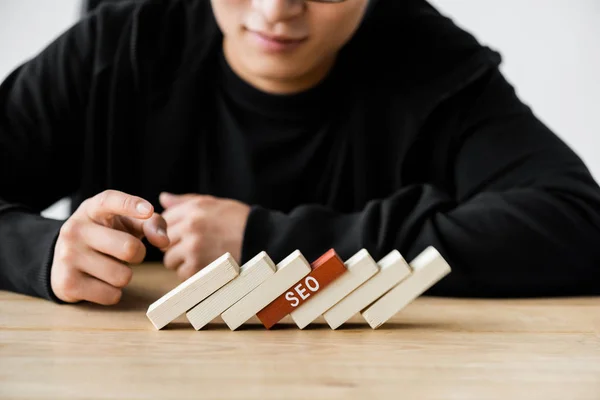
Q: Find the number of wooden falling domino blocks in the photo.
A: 7